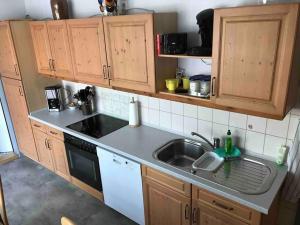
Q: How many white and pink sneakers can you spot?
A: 0